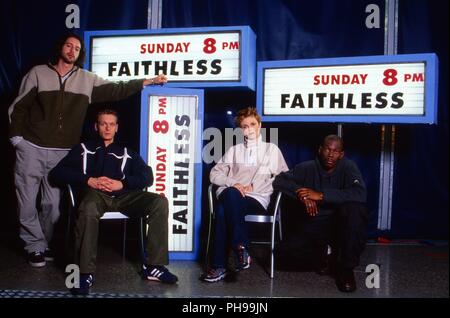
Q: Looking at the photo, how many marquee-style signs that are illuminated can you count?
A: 3